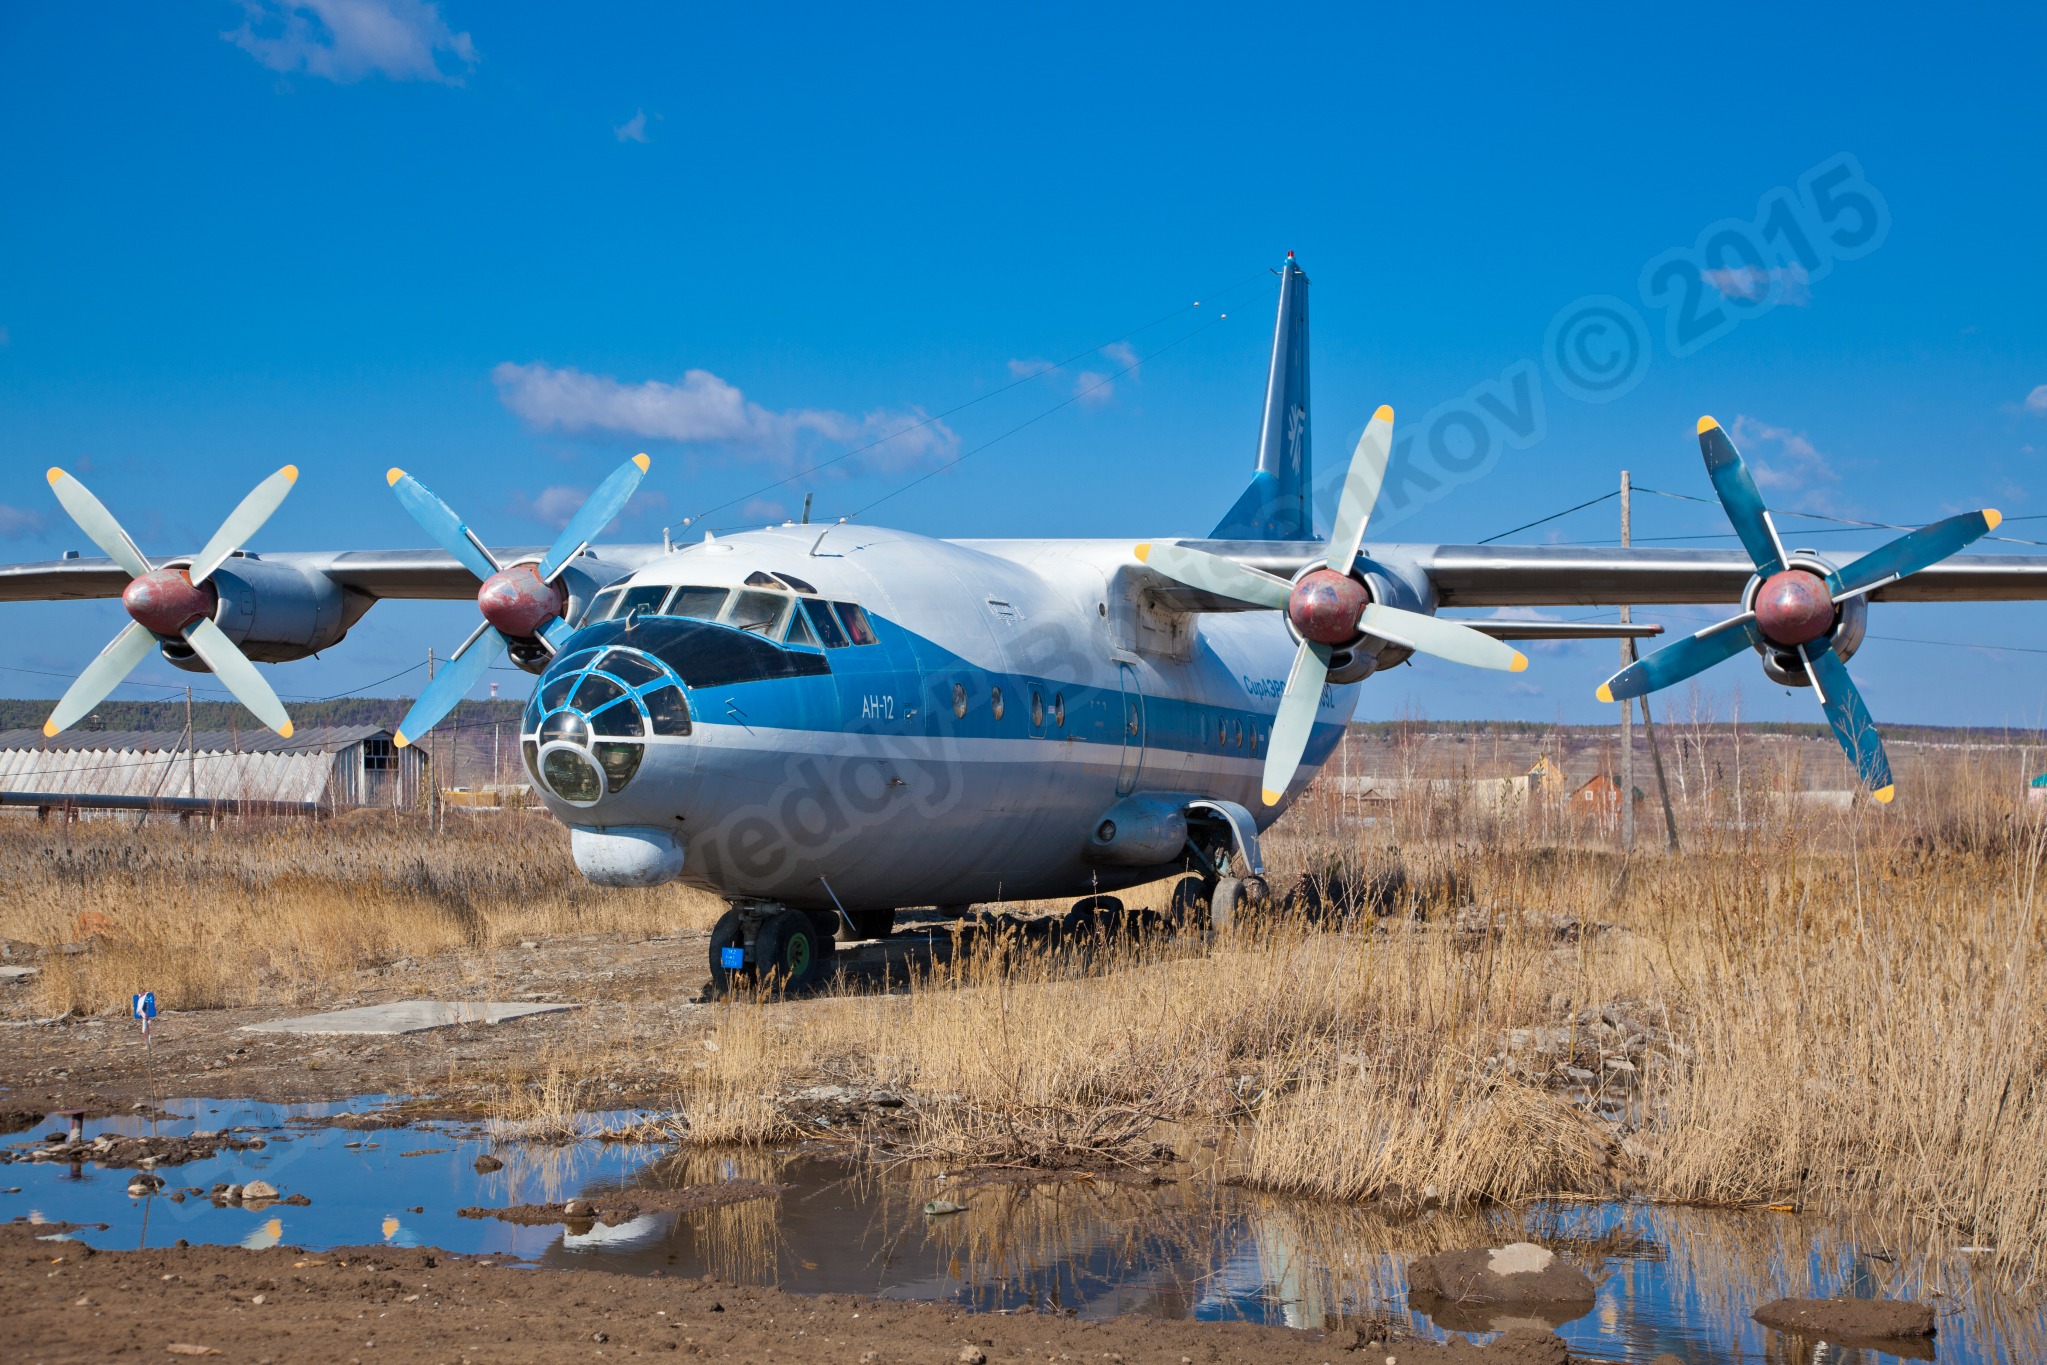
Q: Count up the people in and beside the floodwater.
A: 0